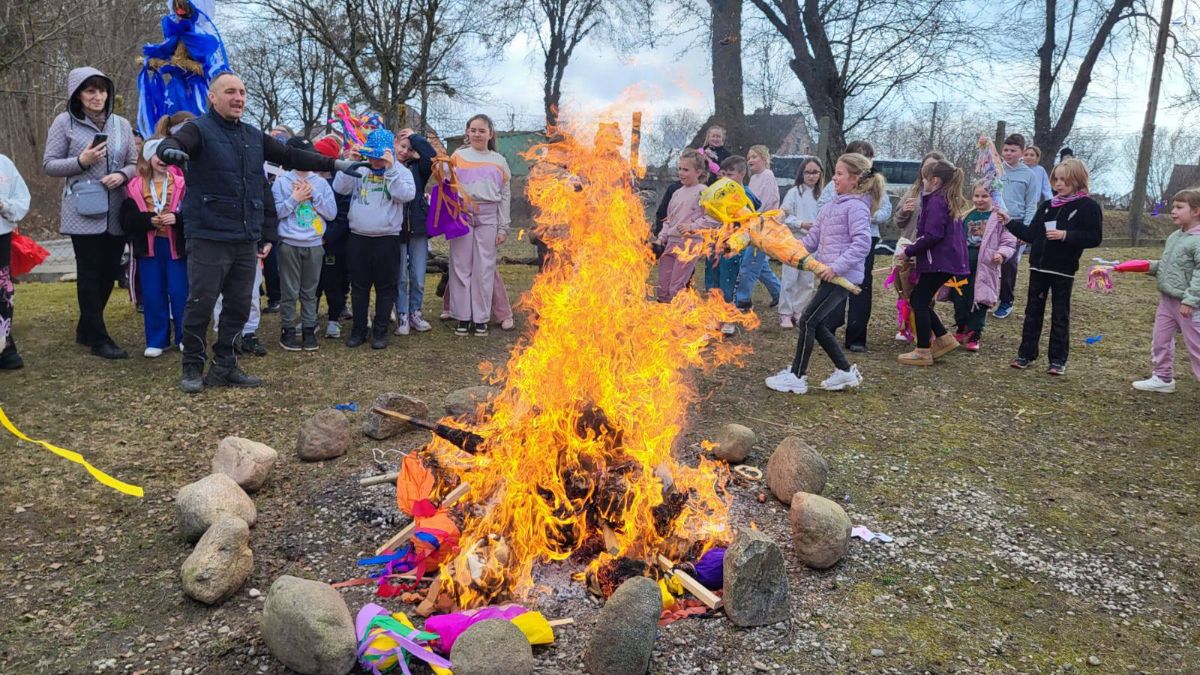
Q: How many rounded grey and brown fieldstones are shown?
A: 13